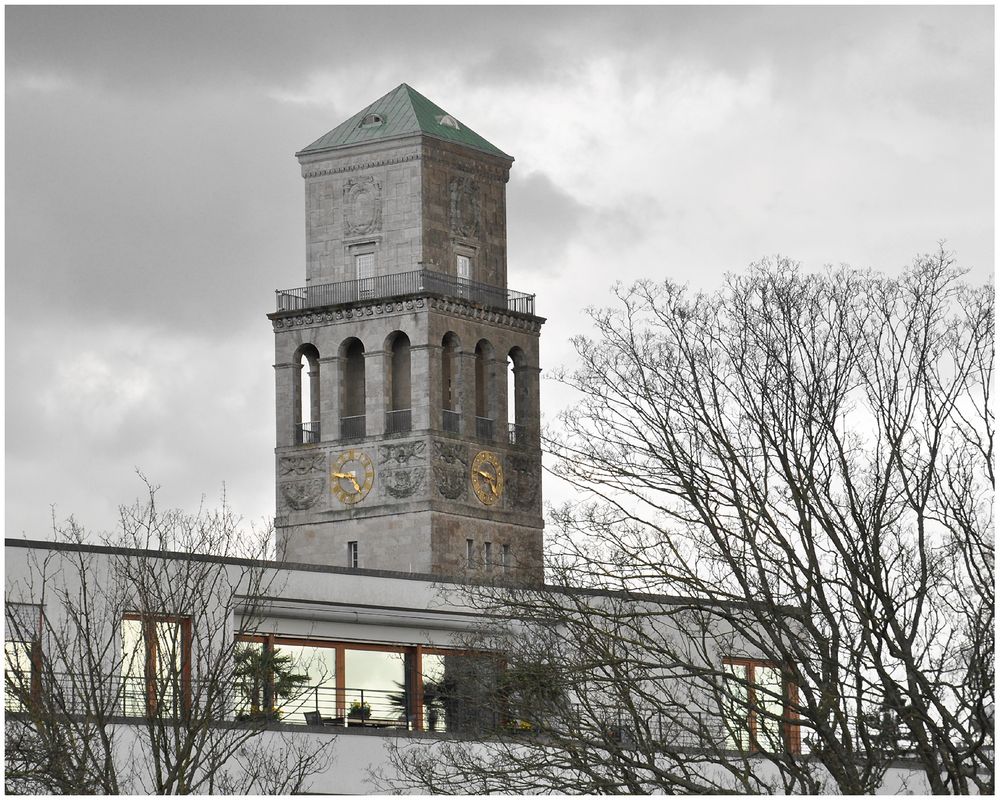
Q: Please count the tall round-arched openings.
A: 6